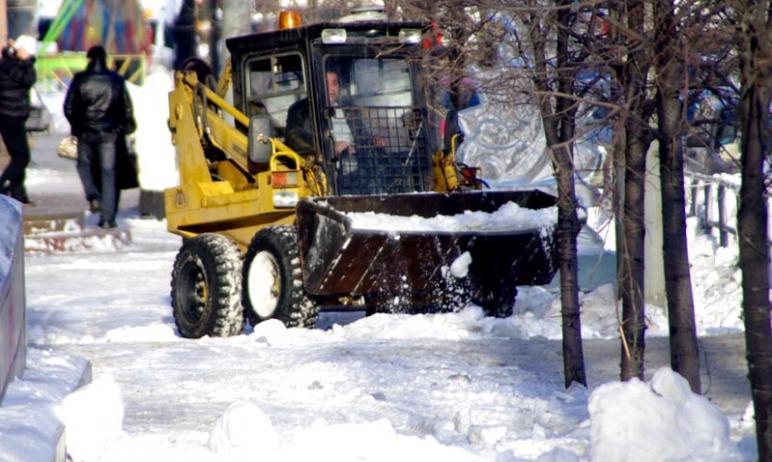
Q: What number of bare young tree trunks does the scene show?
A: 4